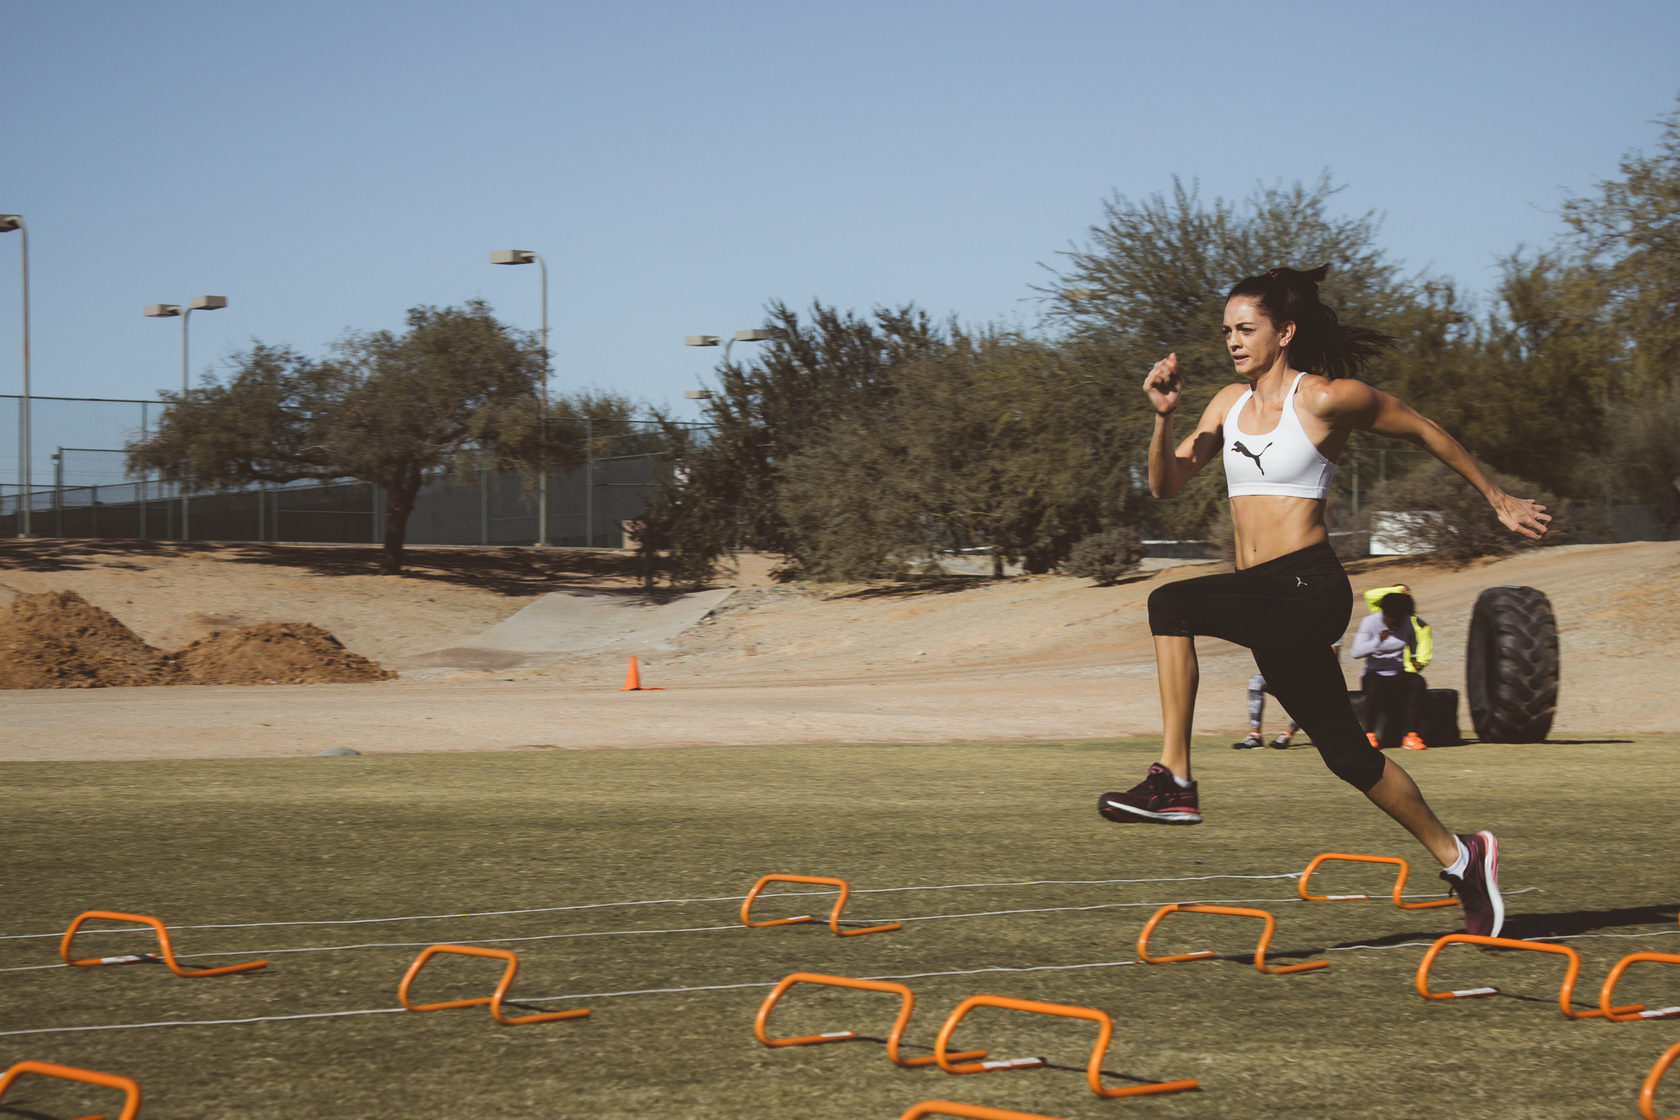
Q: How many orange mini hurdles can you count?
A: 12